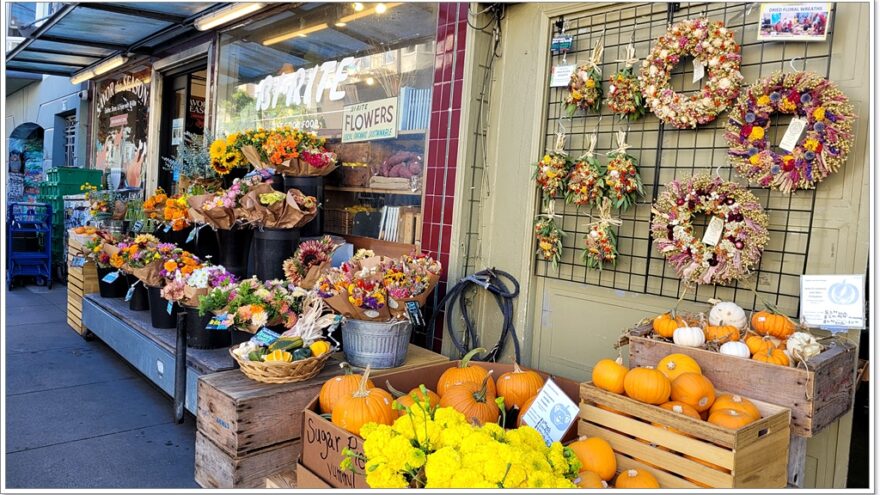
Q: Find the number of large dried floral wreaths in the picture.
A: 3